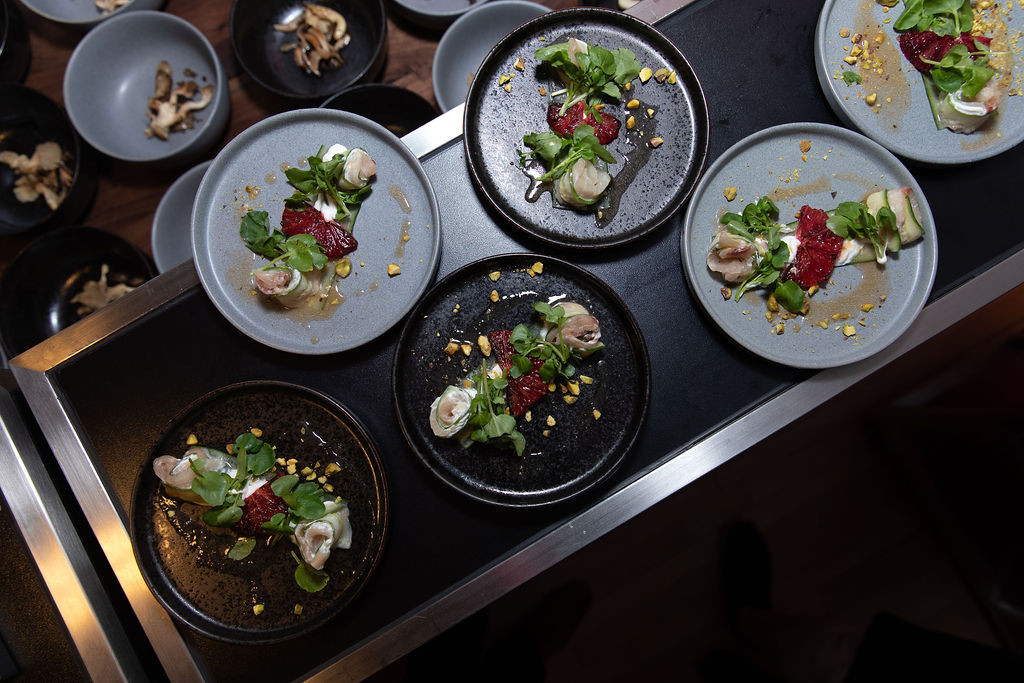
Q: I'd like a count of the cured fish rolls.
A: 11